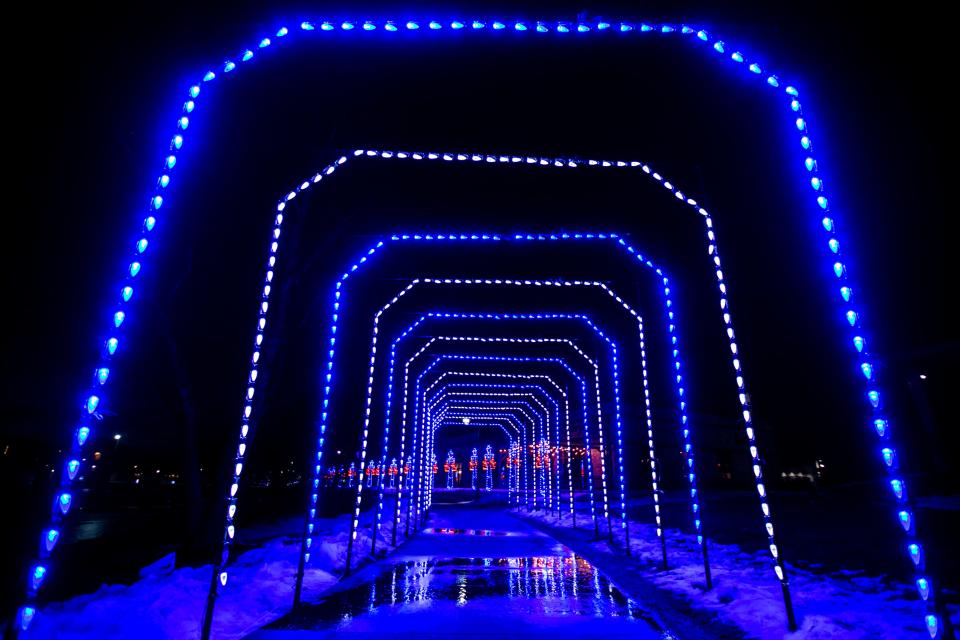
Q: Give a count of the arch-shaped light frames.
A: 15